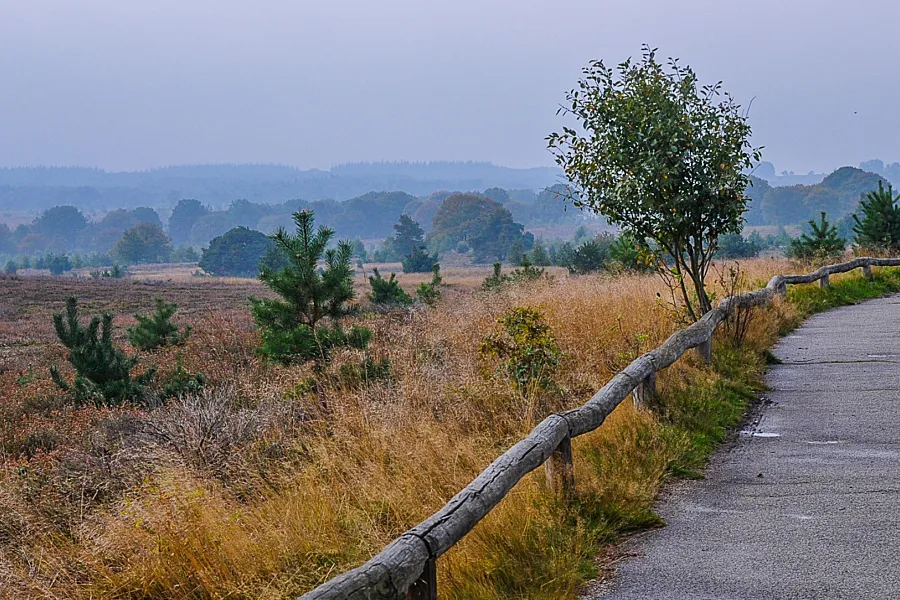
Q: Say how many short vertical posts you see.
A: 7